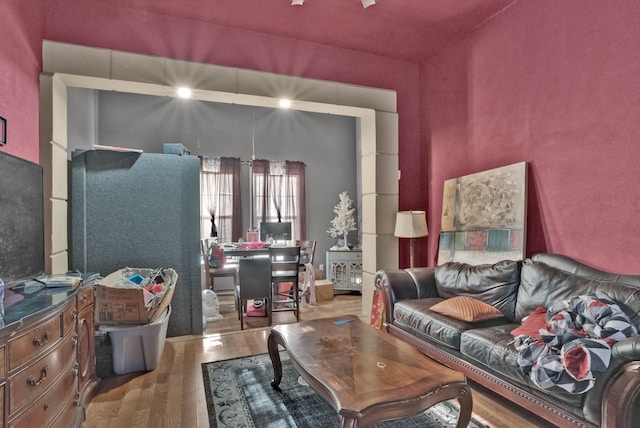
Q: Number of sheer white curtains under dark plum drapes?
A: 2